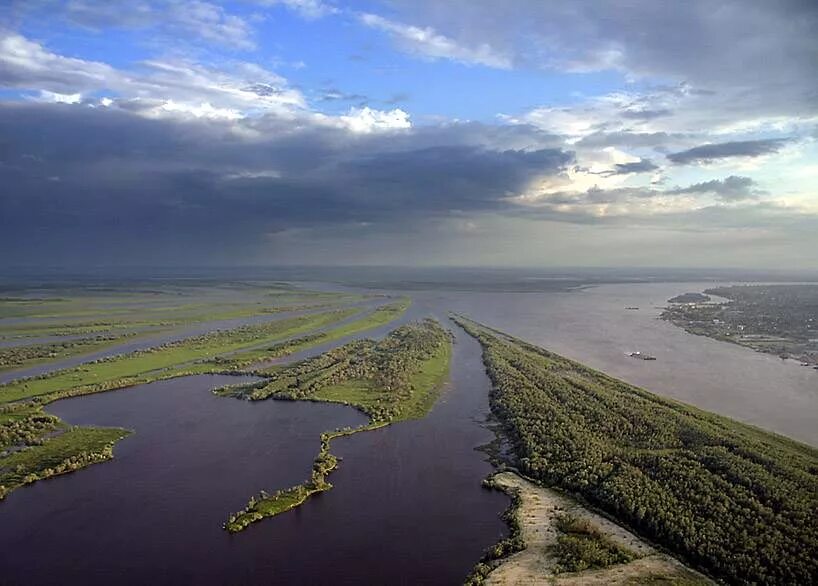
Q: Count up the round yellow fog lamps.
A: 0